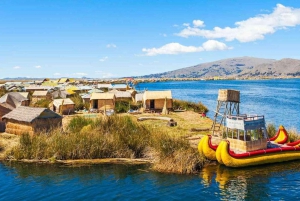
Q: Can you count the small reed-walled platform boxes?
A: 1